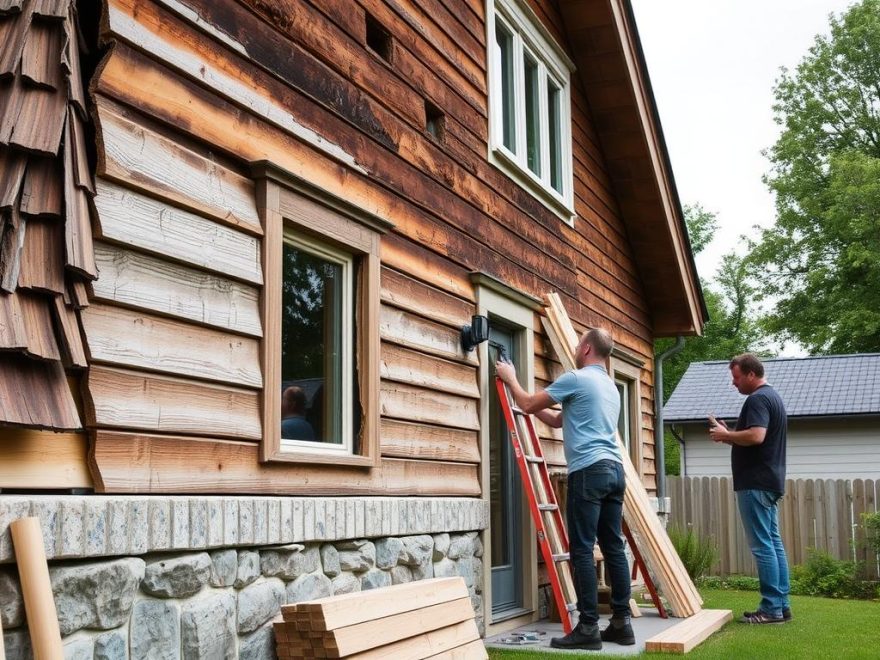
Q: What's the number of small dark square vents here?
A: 2